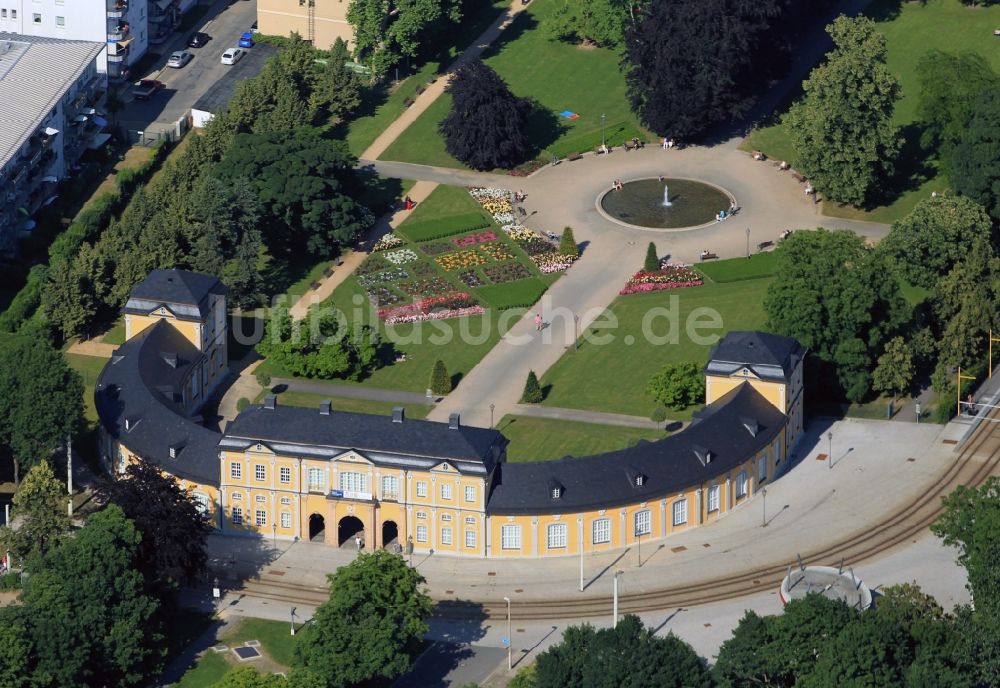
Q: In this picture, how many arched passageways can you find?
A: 3